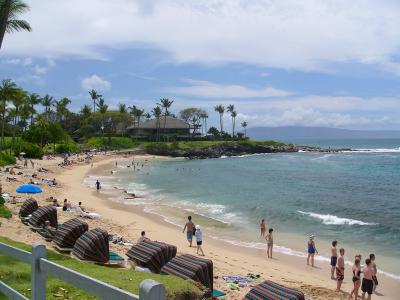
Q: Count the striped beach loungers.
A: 7